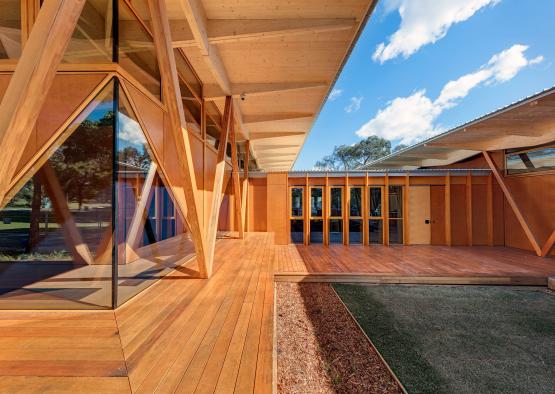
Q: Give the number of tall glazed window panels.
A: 6